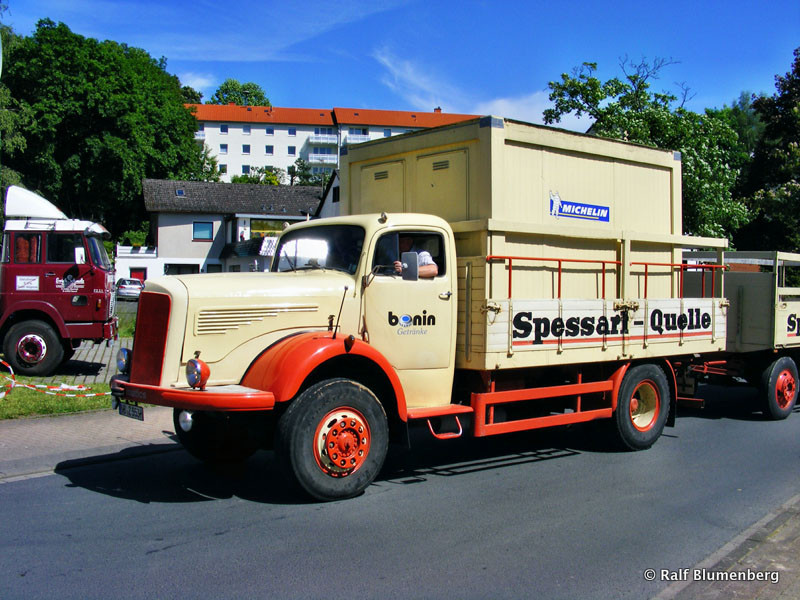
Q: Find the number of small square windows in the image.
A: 12